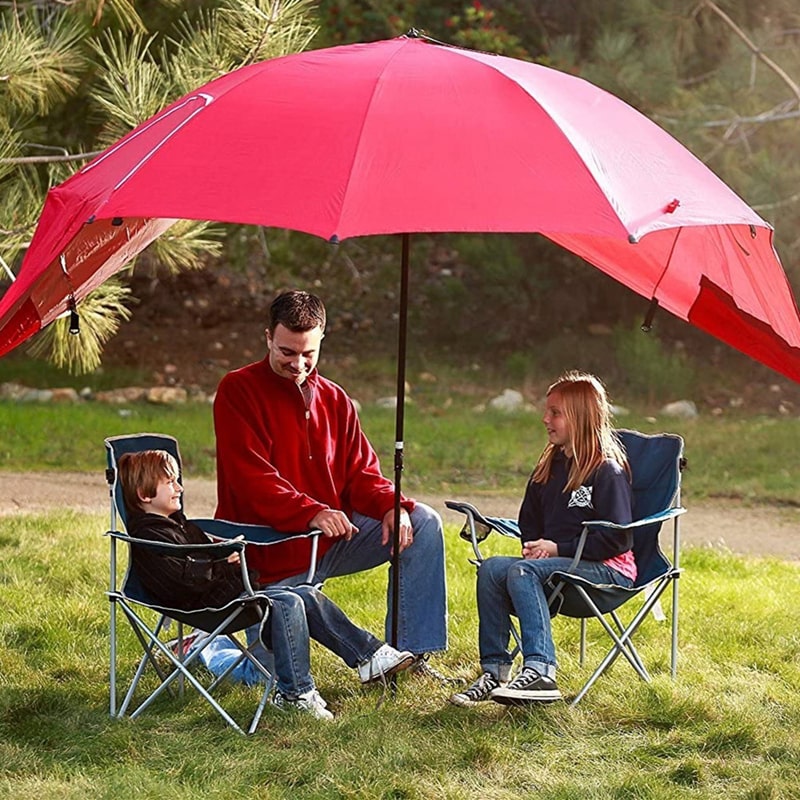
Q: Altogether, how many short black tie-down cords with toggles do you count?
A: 2